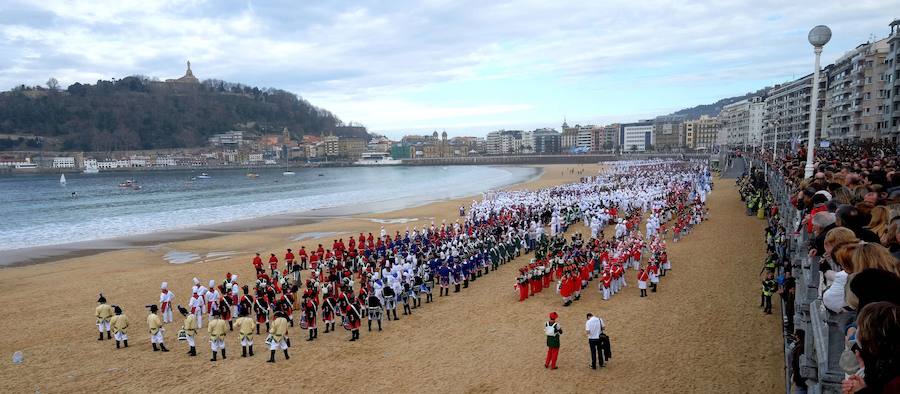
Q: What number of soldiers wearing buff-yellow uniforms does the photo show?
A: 7